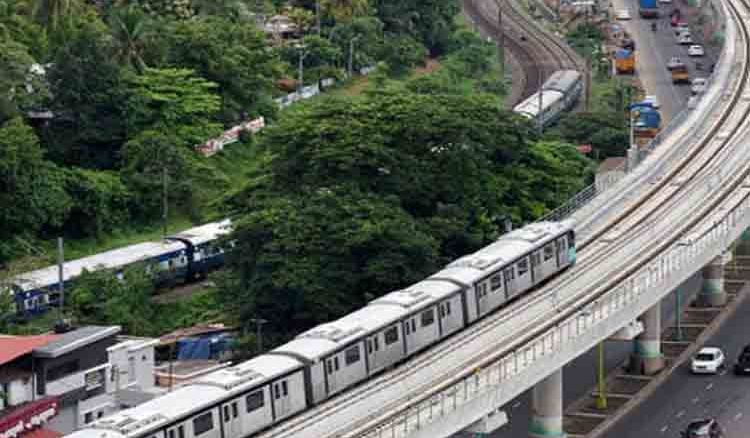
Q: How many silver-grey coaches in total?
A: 3